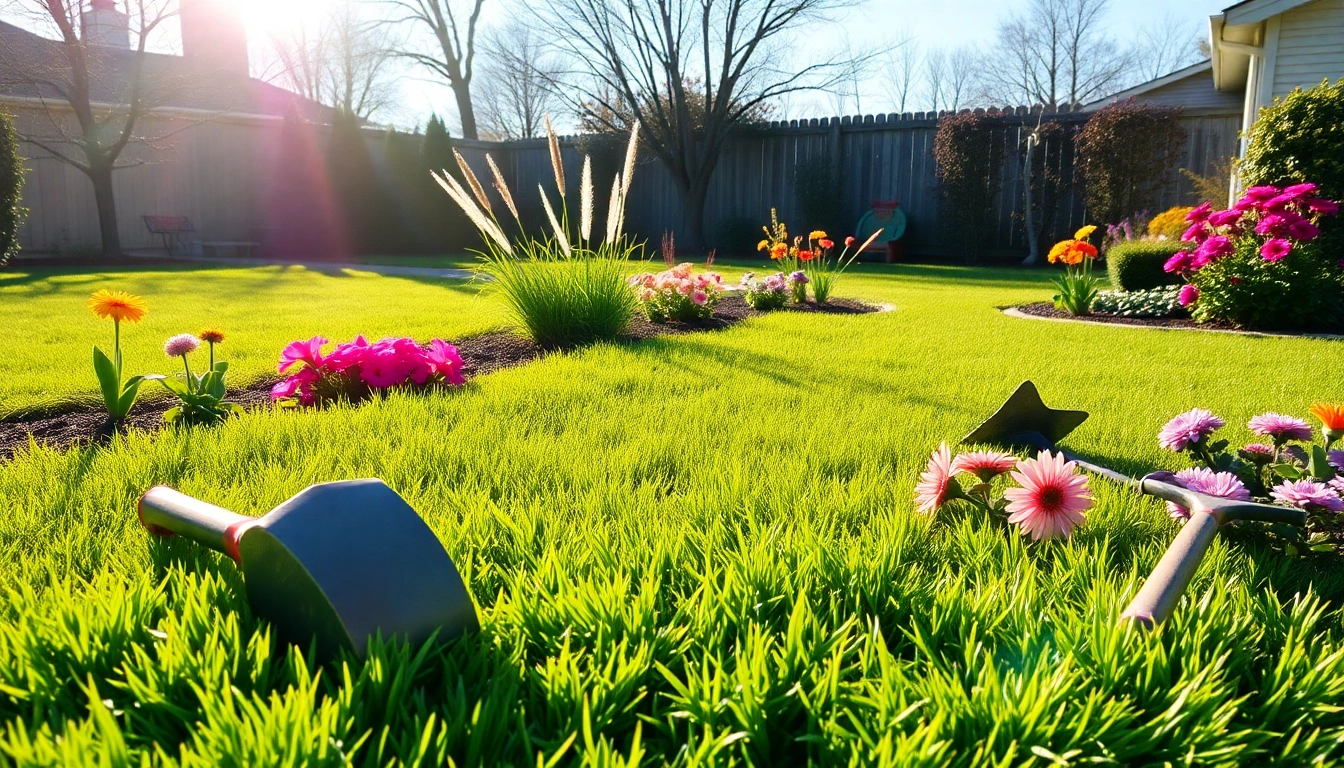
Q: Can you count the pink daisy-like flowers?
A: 3